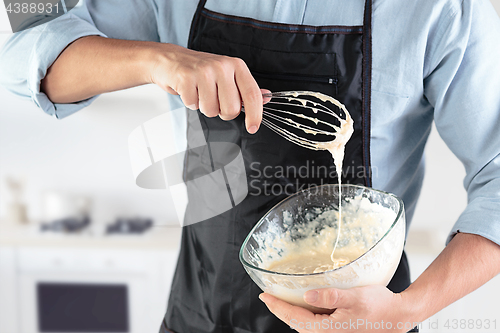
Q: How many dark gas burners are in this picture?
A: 2